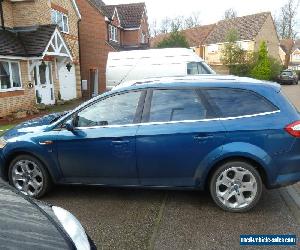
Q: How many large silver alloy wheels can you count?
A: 2